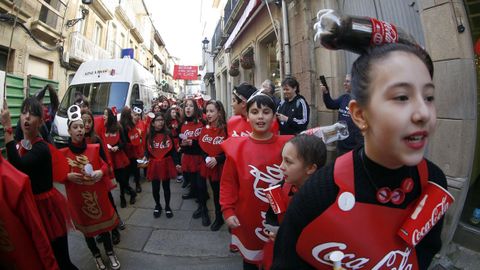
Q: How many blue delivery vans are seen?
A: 0